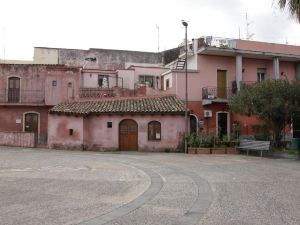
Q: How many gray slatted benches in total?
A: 1